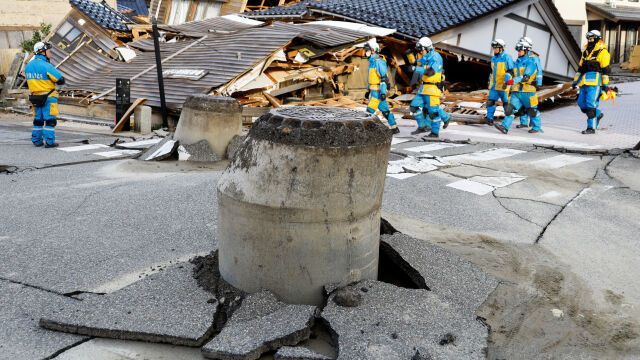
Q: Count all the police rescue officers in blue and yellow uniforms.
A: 7